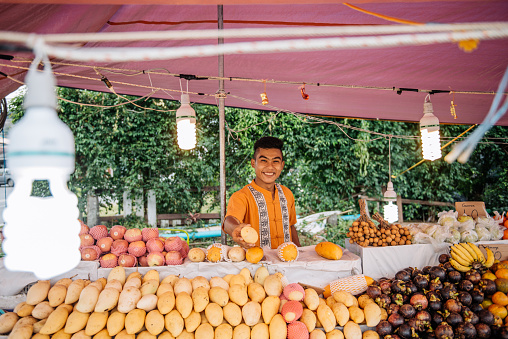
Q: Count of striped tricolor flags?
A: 0